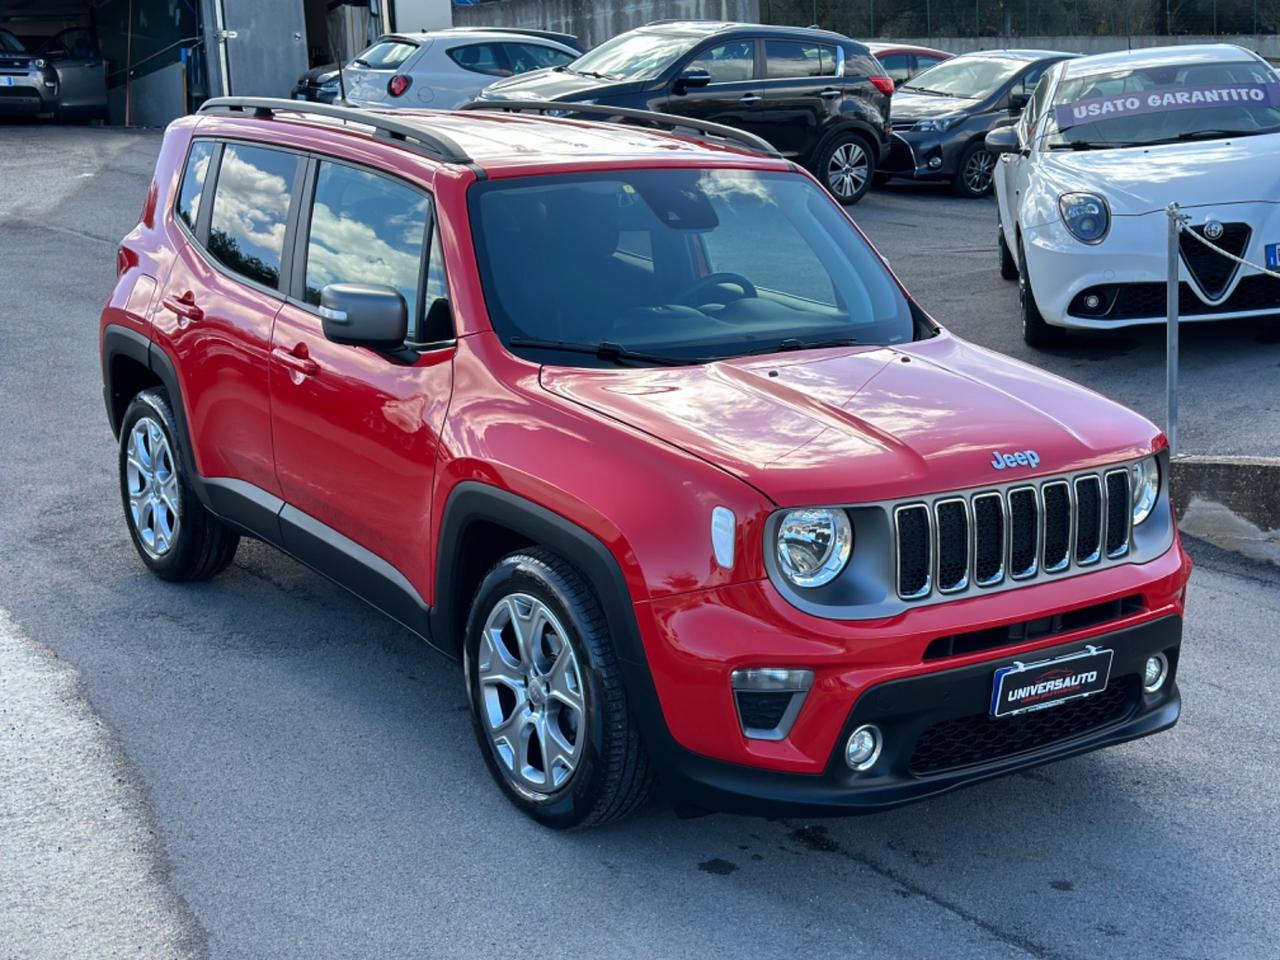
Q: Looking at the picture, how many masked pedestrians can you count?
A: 0